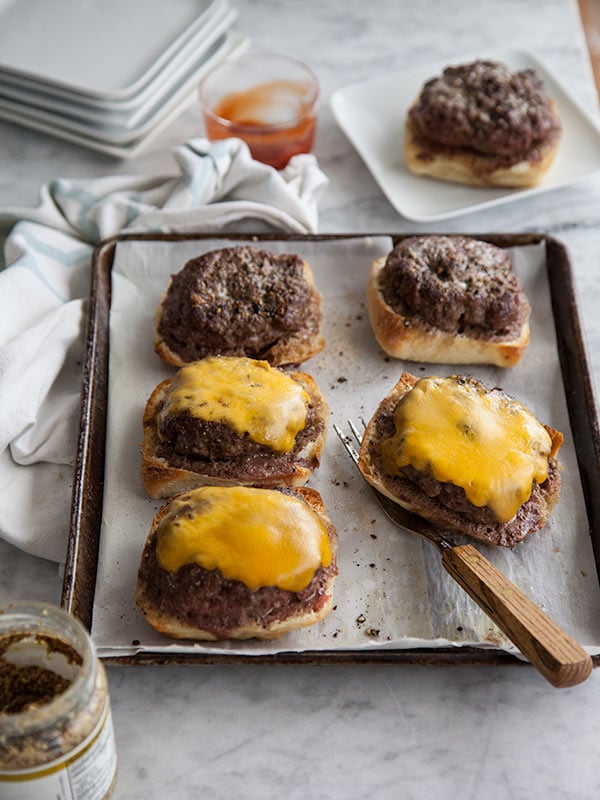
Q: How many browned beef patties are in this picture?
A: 6